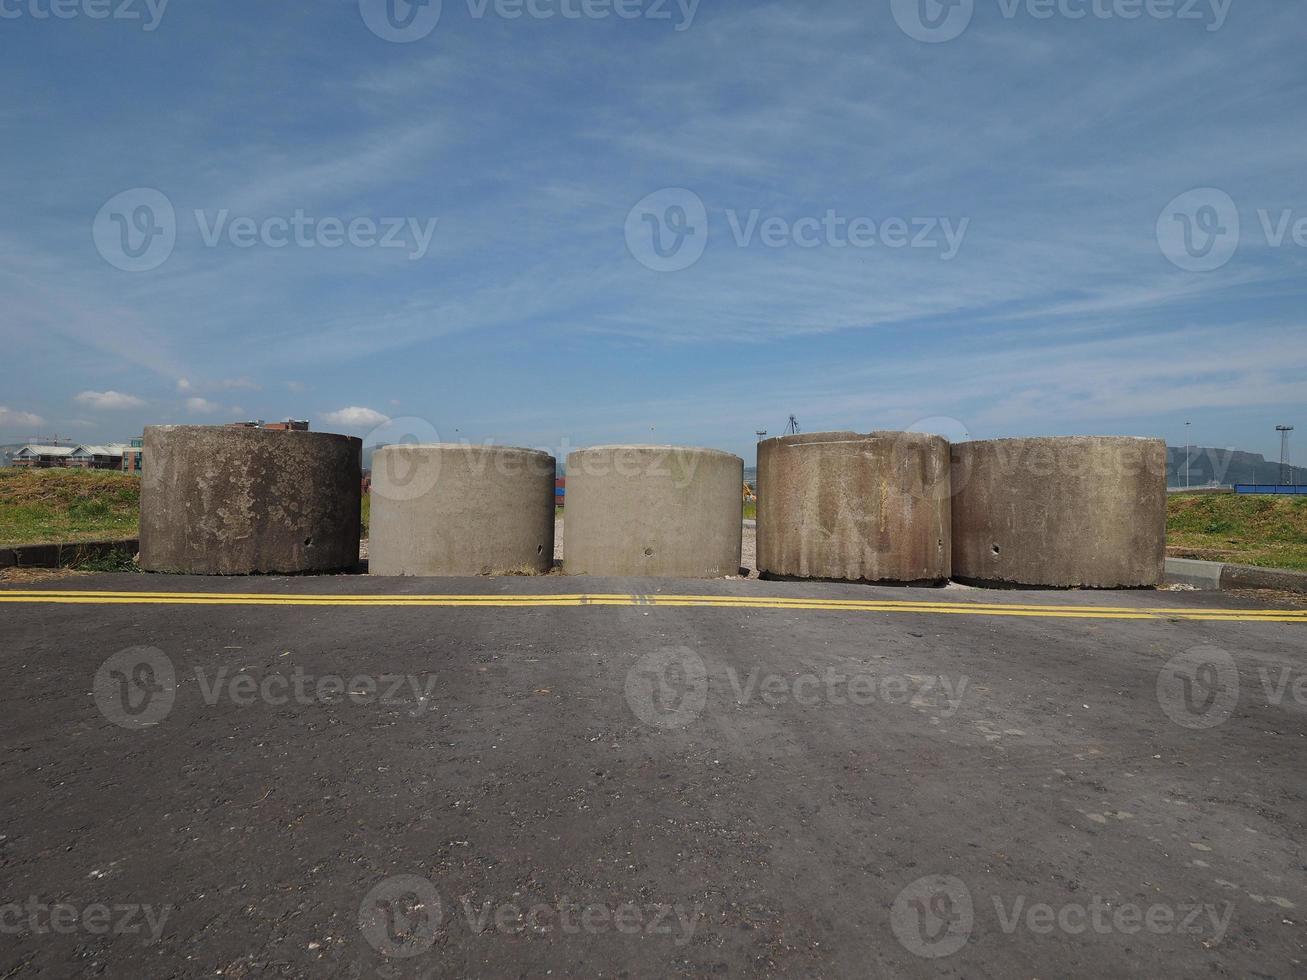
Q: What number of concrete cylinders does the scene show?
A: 5